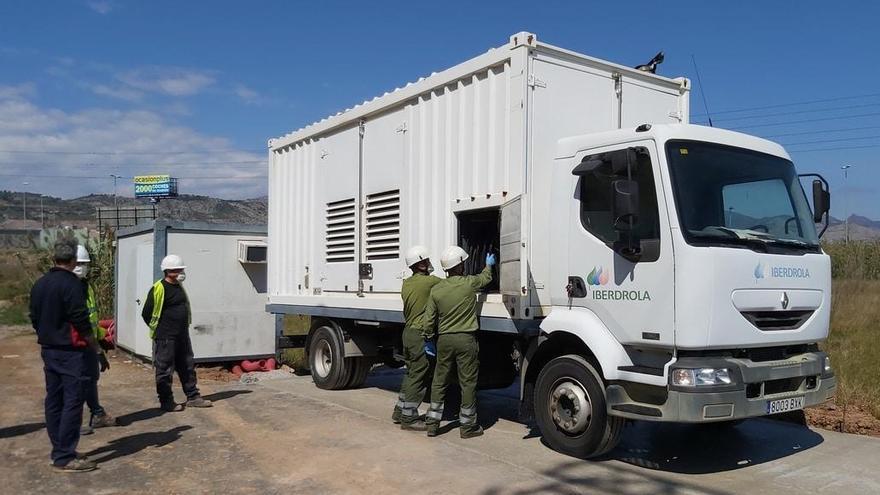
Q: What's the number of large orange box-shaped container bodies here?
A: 0